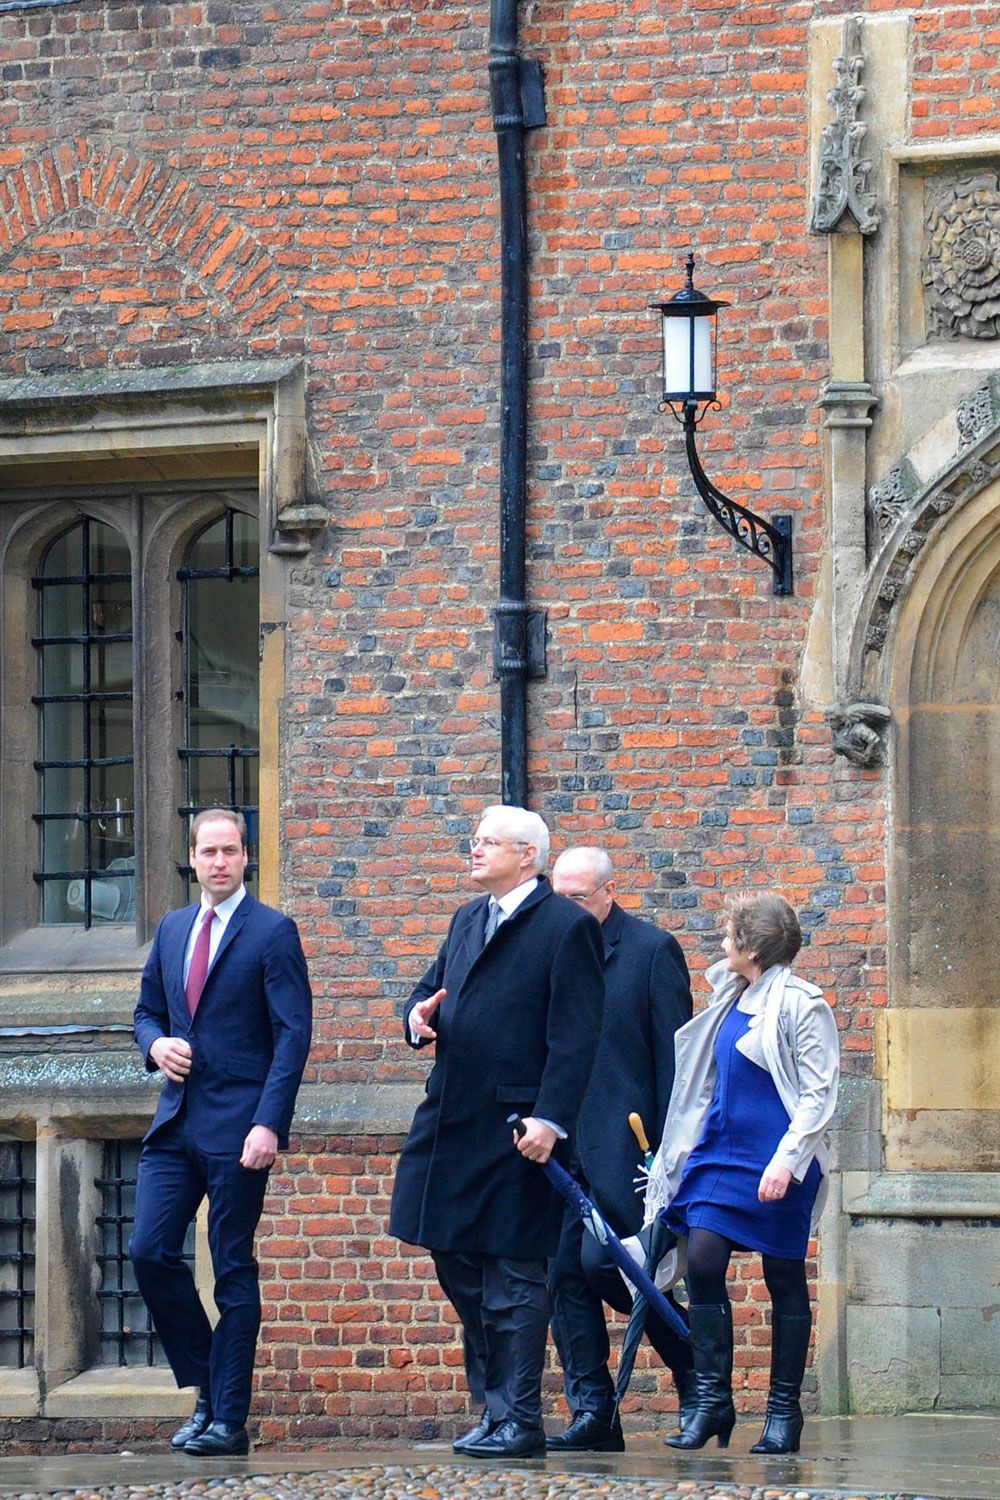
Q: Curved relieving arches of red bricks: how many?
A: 1